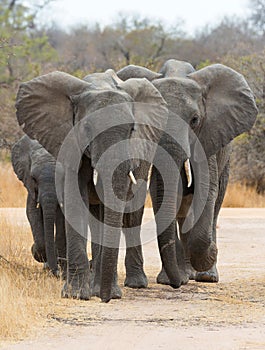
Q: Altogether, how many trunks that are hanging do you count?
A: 3